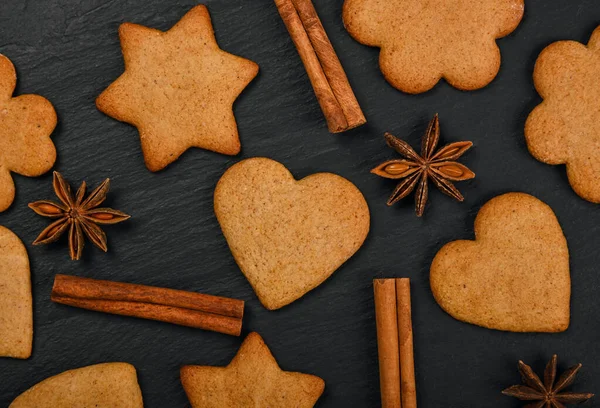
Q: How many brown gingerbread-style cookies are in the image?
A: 9